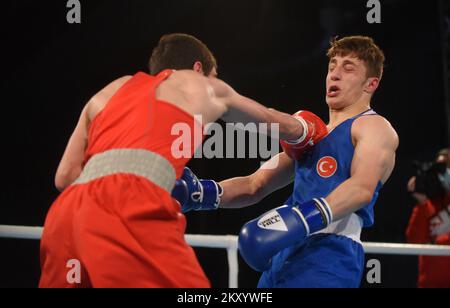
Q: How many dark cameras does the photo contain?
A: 1